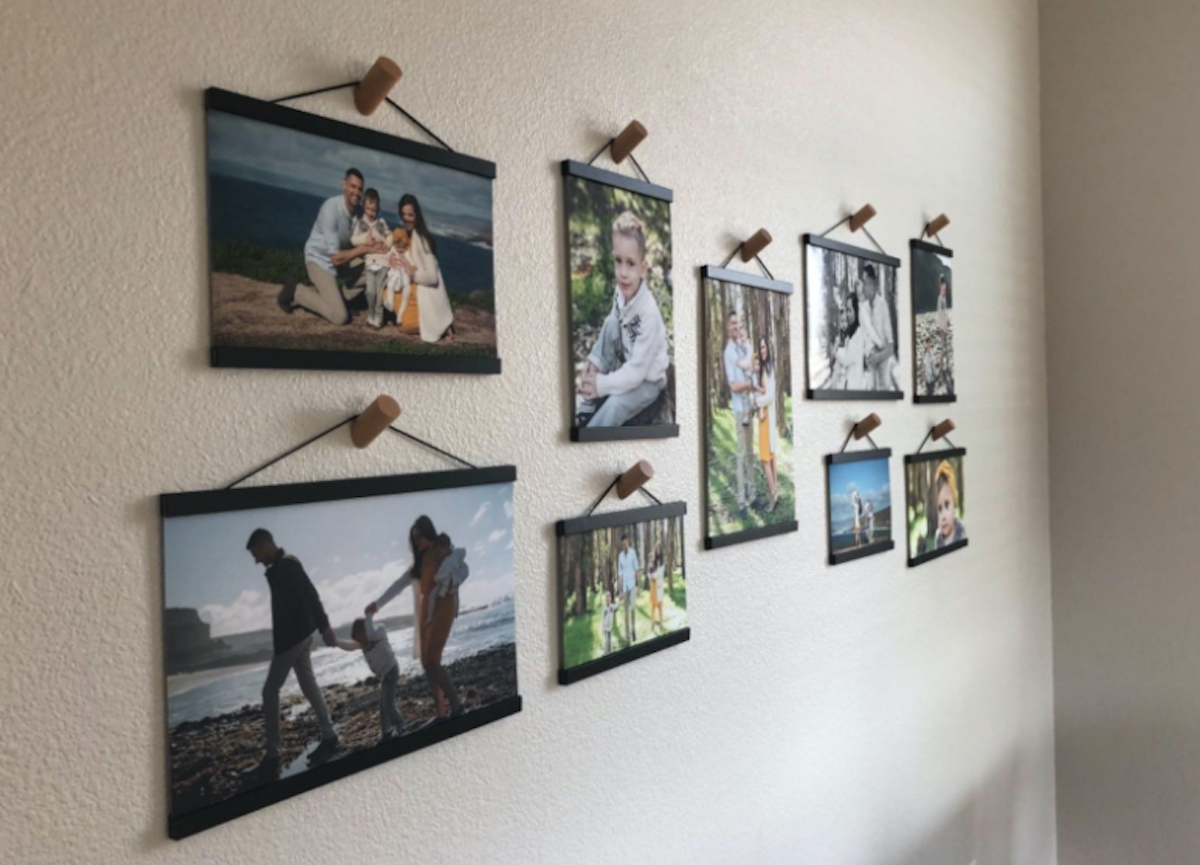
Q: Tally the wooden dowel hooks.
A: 9